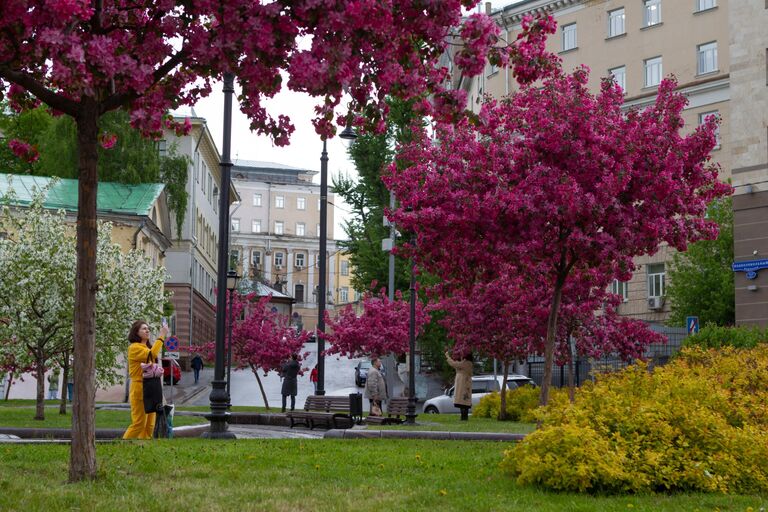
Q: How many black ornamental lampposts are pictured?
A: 4